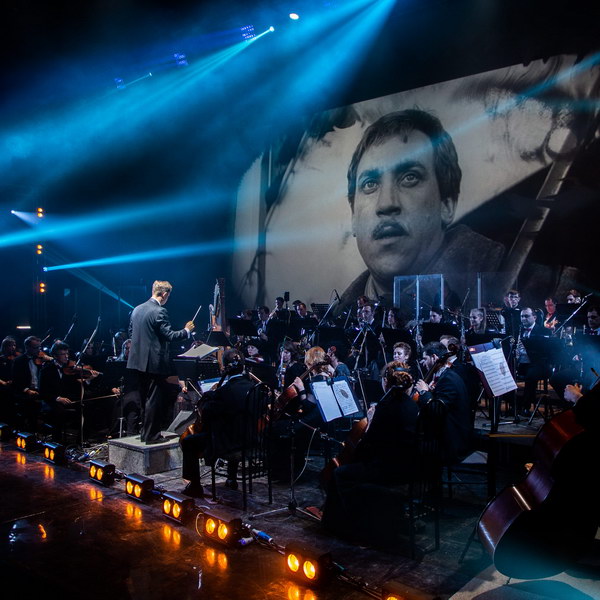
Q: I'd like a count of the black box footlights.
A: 9